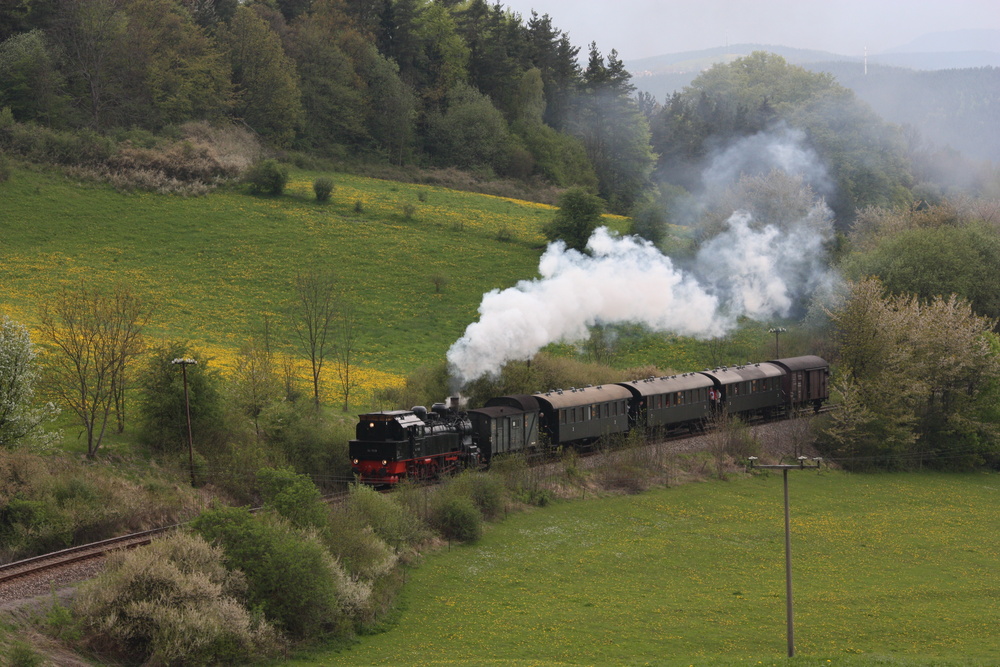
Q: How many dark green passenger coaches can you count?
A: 3